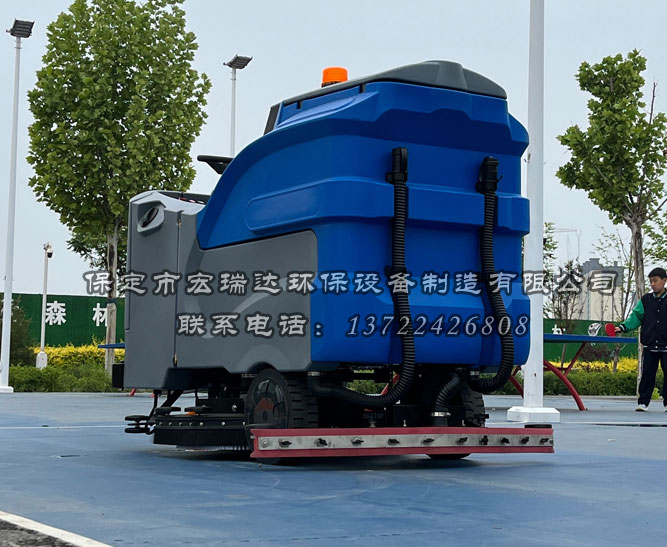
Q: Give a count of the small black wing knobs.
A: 10